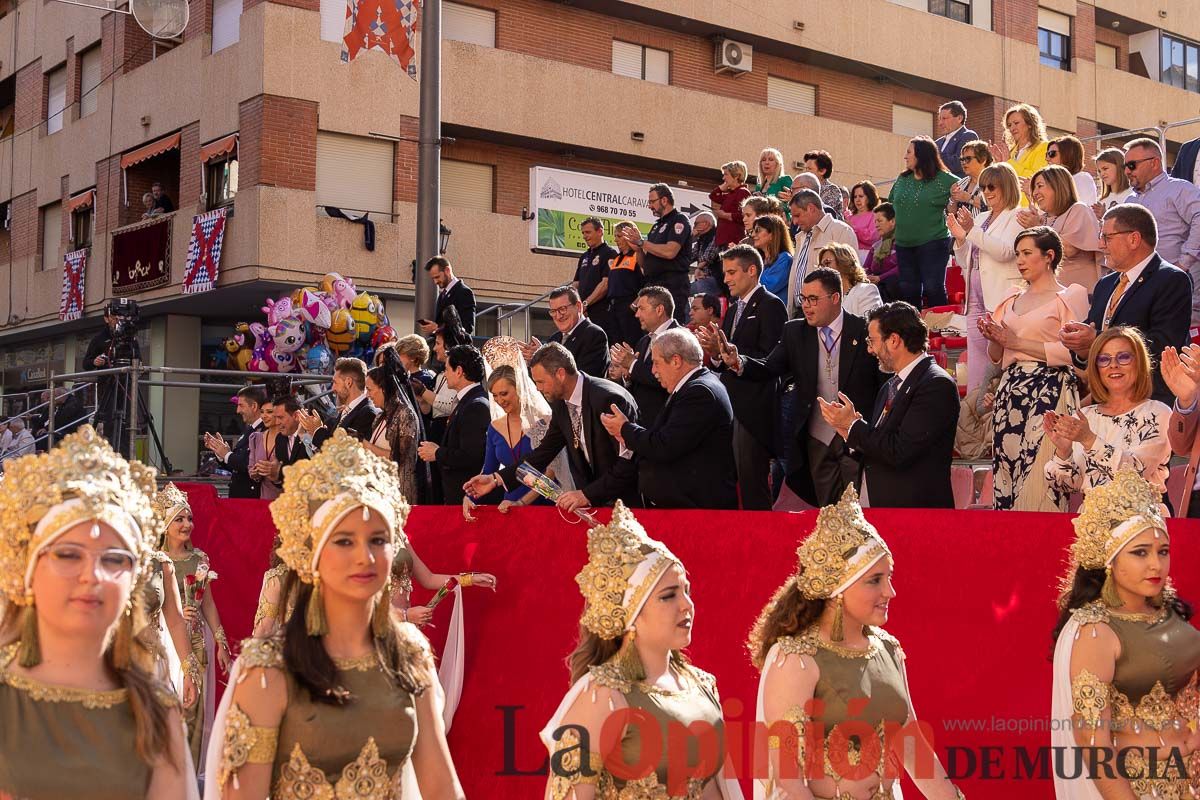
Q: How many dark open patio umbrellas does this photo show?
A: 0